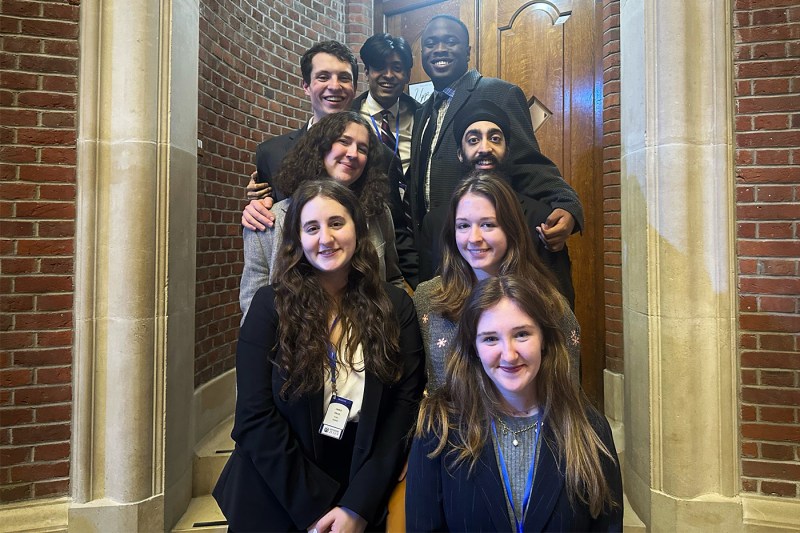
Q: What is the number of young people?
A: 8